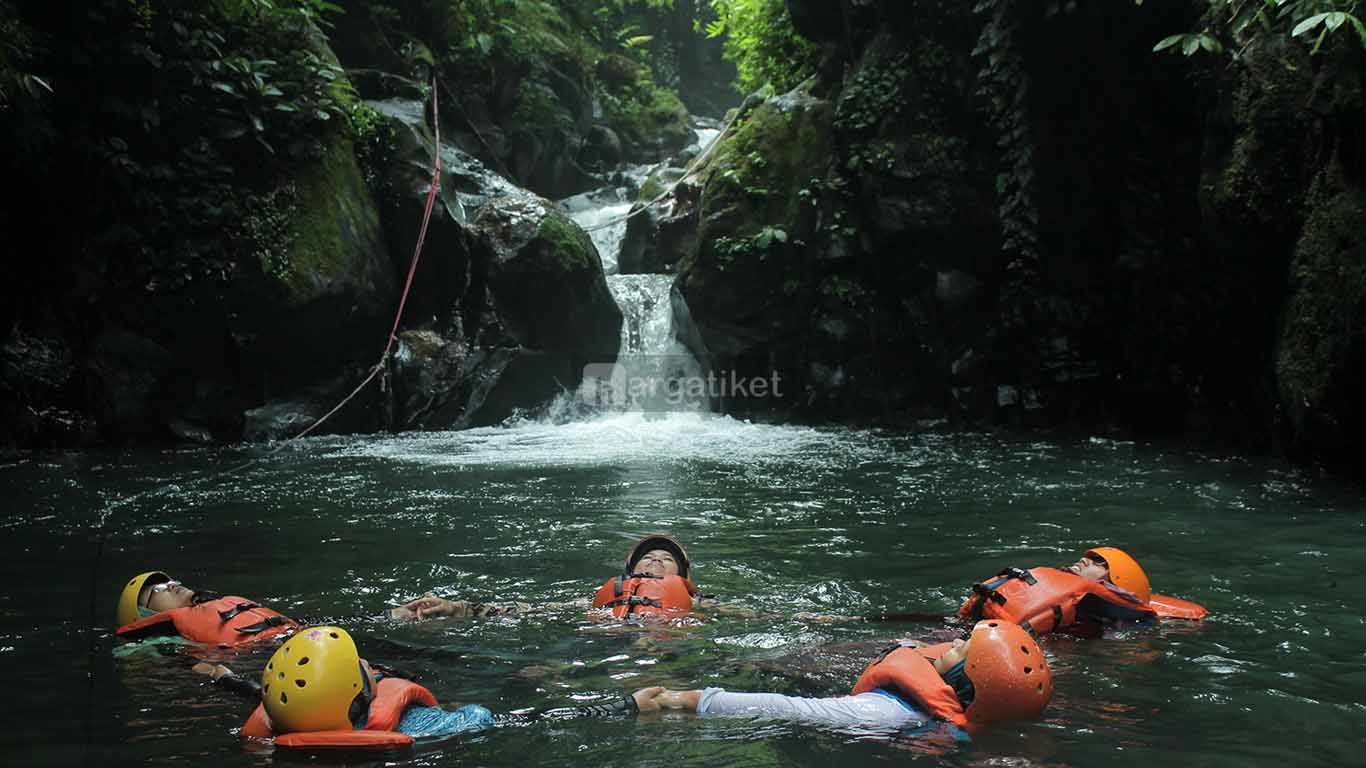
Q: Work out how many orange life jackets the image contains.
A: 5